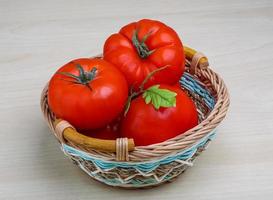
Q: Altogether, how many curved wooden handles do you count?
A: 2